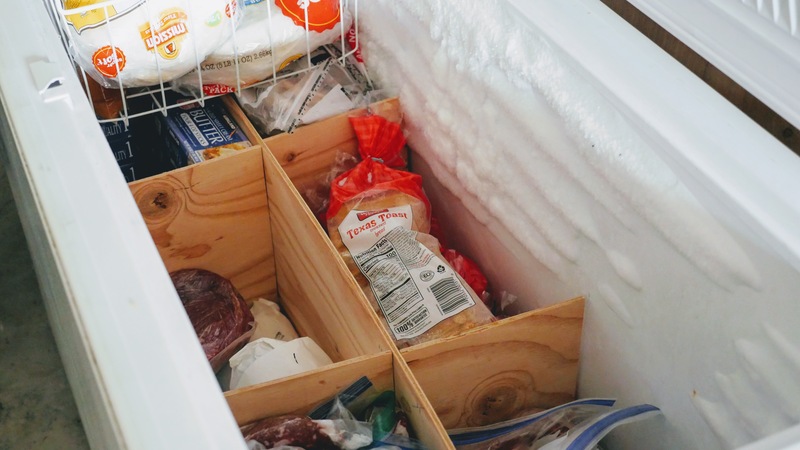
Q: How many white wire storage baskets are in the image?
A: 1